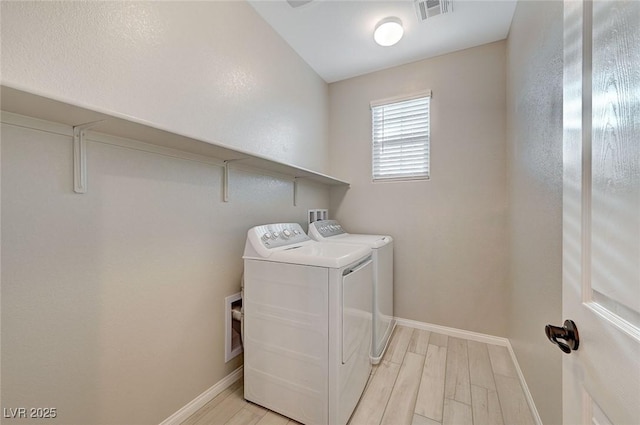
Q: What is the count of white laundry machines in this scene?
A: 2